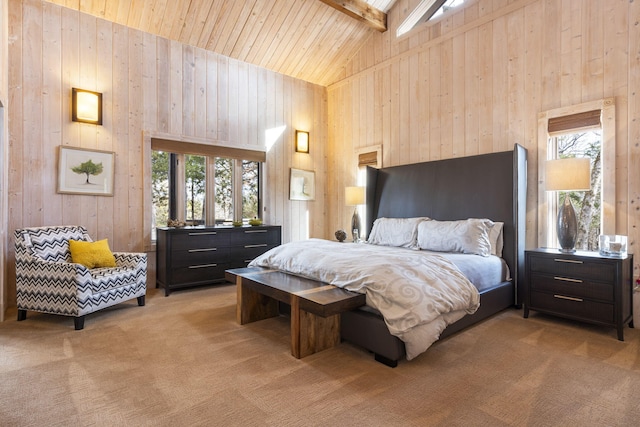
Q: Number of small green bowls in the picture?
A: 2